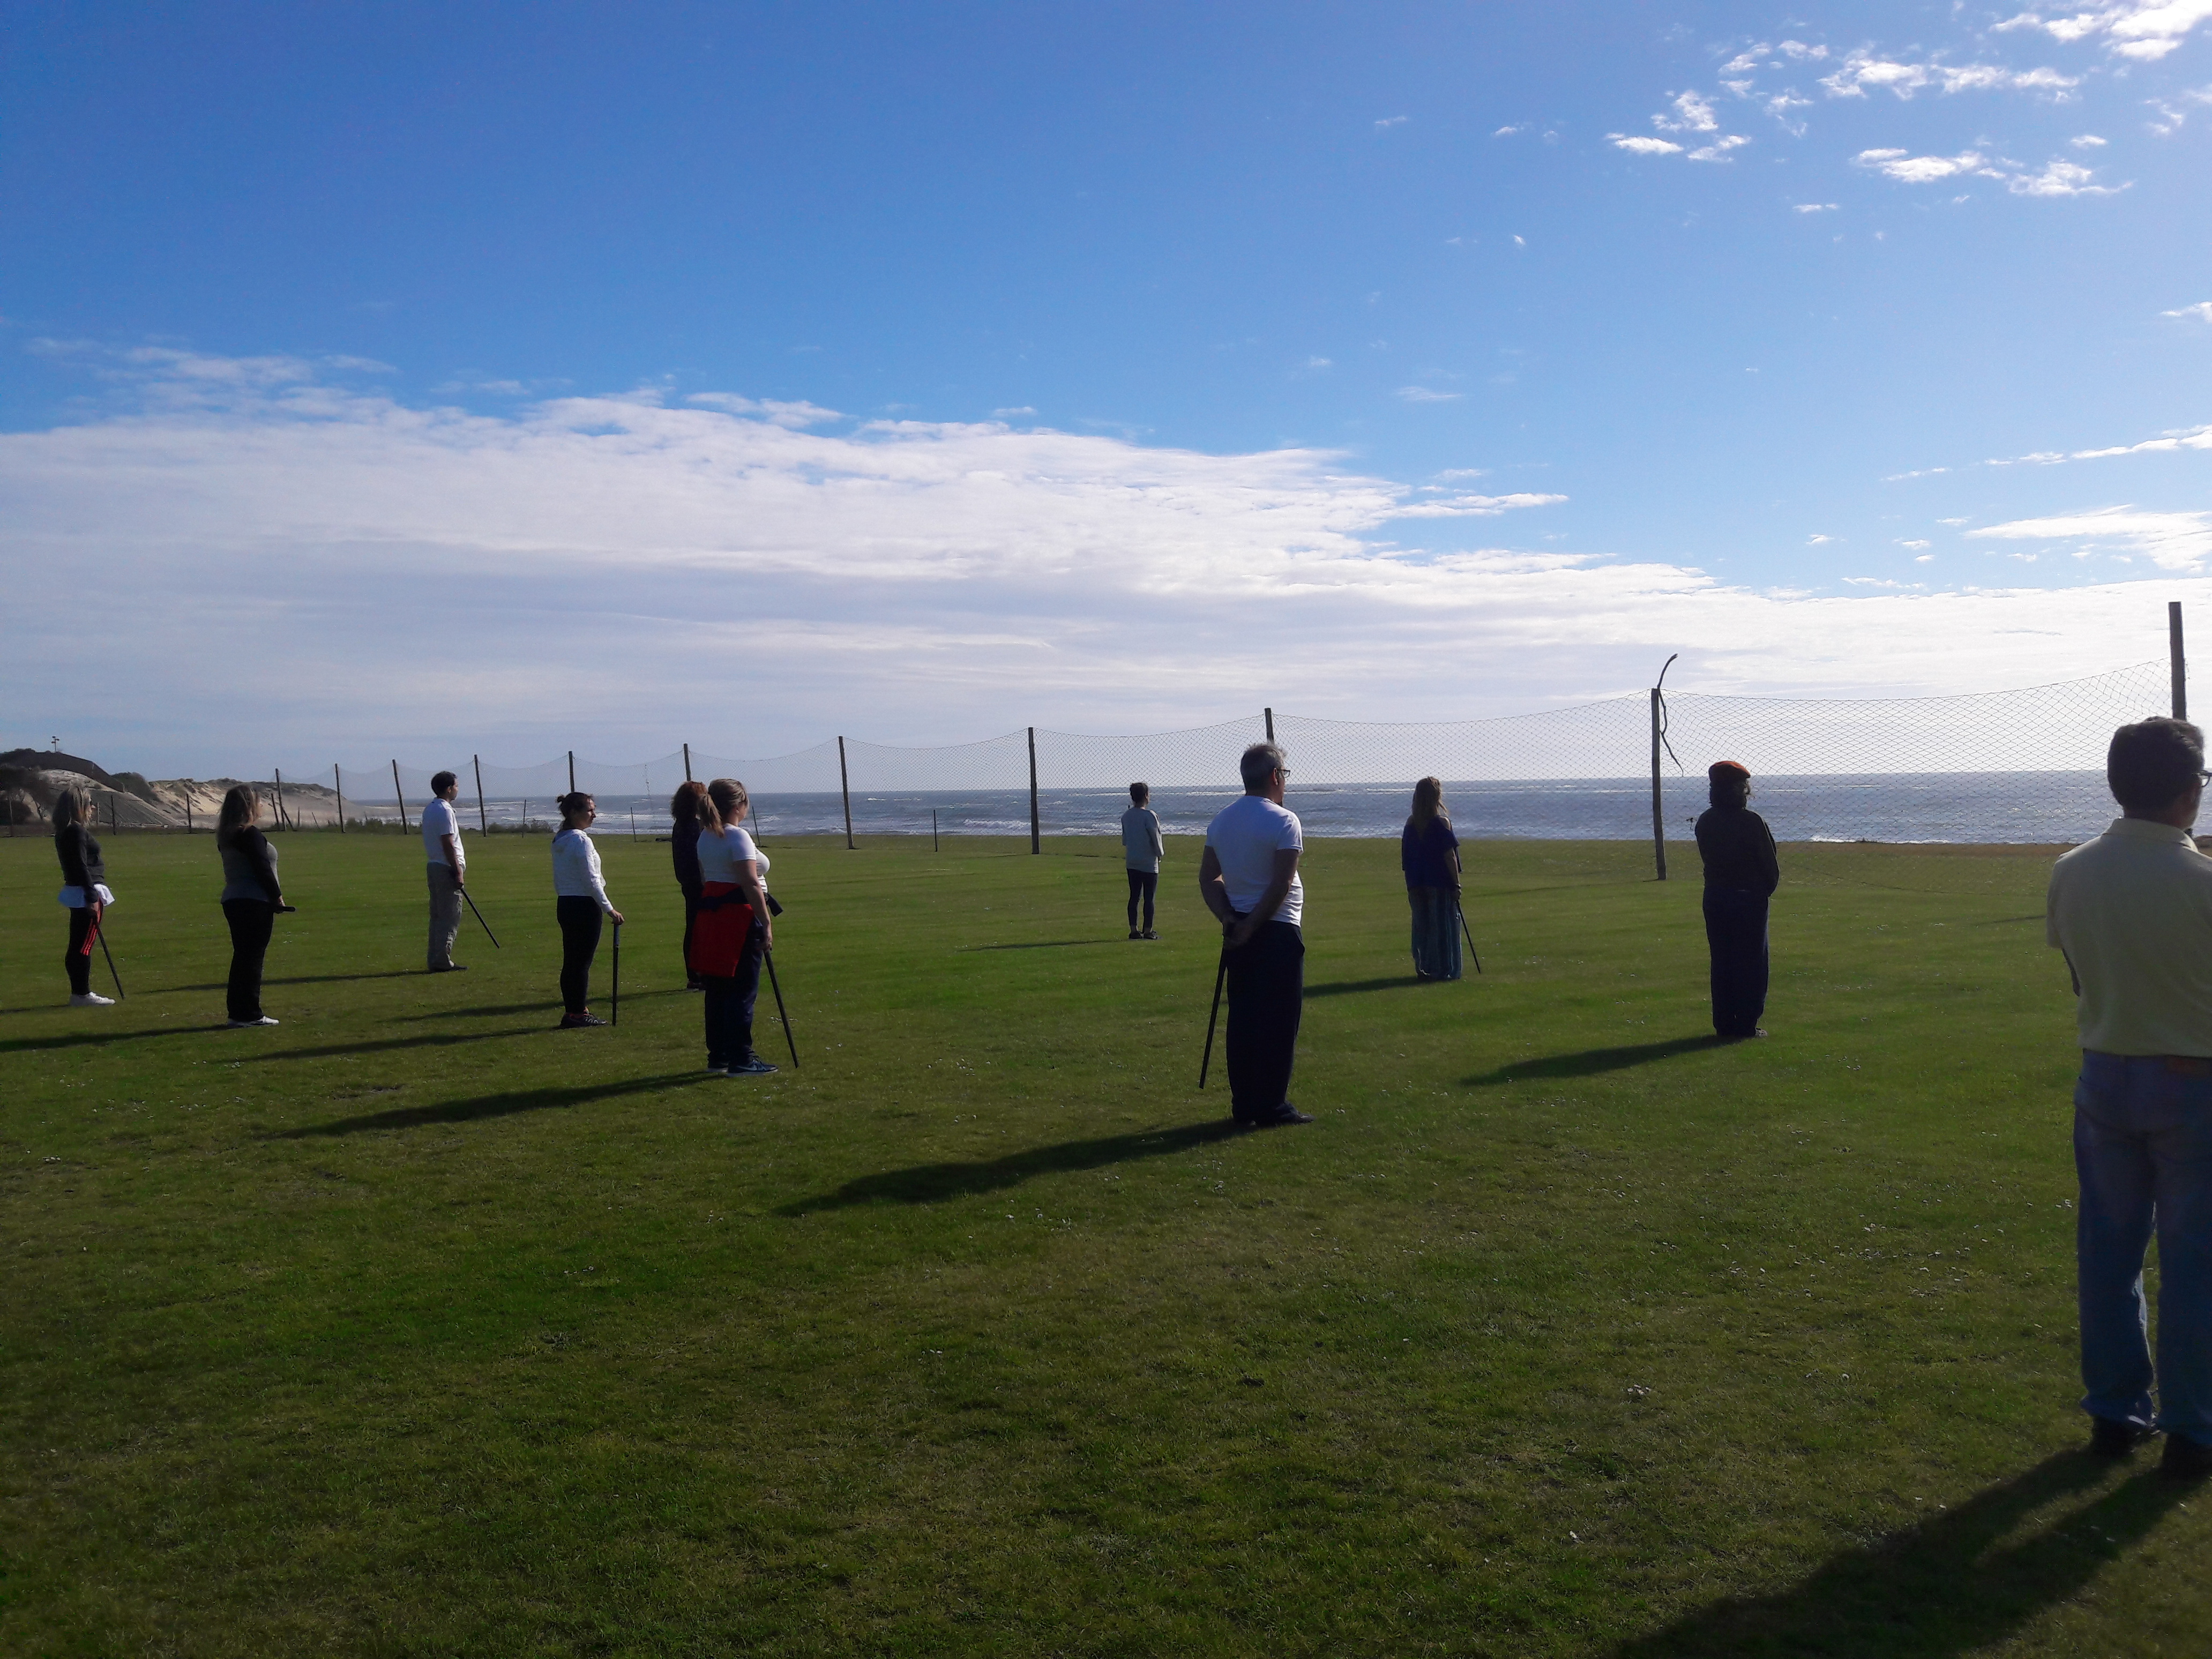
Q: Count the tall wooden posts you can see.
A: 11